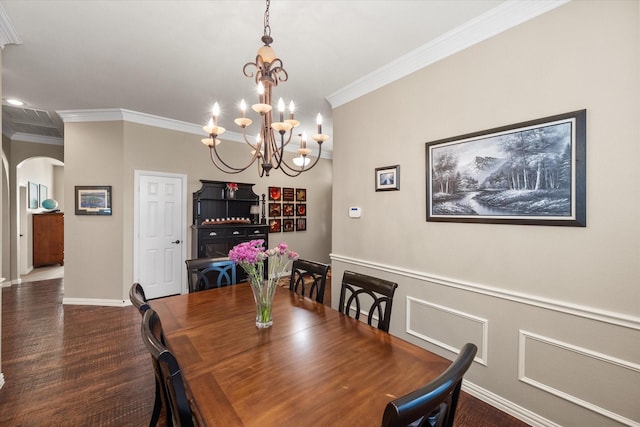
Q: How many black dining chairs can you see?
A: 6